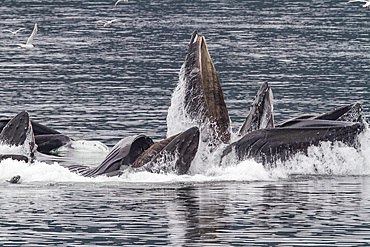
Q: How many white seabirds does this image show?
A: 5